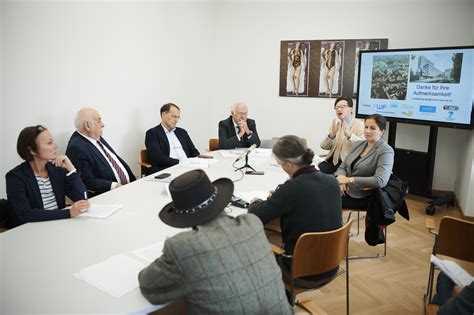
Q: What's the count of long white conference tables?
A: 1